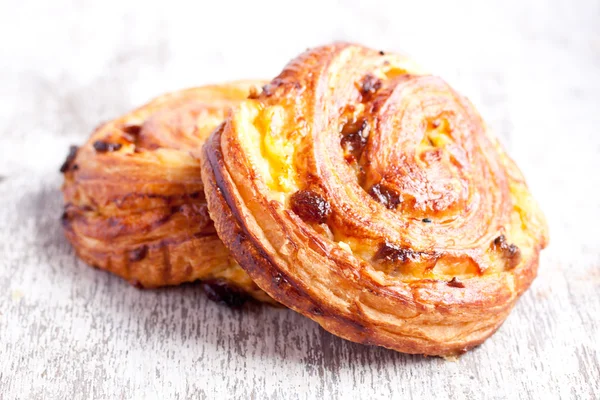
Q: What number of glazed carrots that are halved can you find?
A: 0